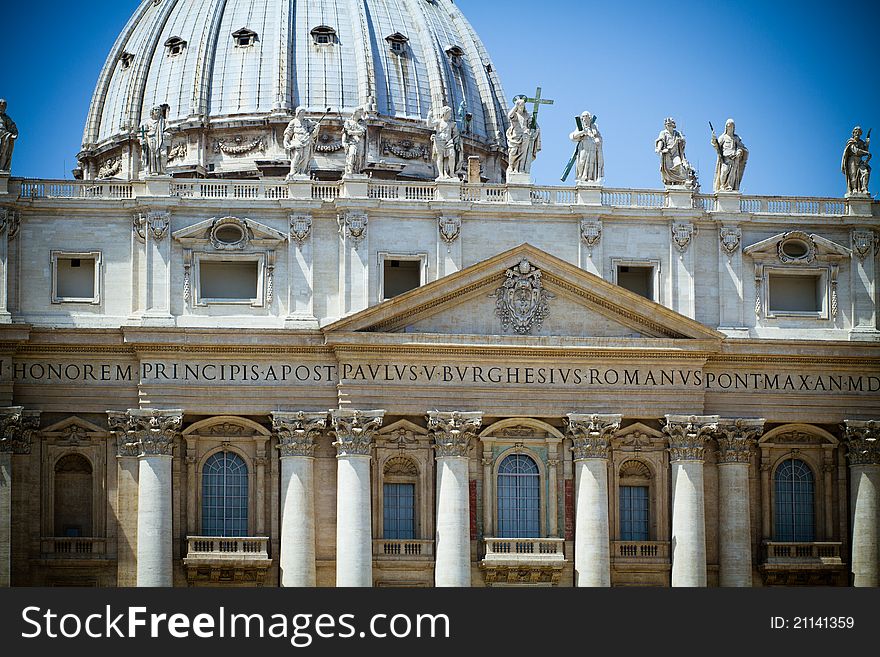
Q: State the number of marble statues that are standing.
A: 10